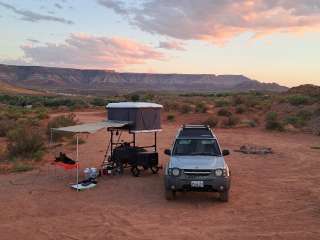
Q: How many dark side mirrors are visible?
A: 2